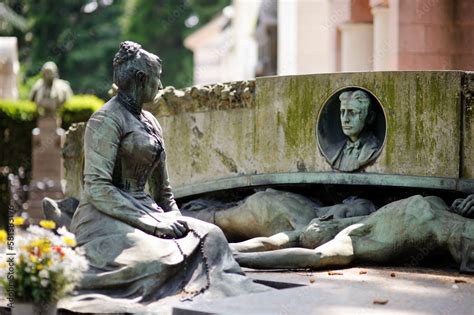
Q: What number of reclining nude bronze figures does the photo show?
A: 2